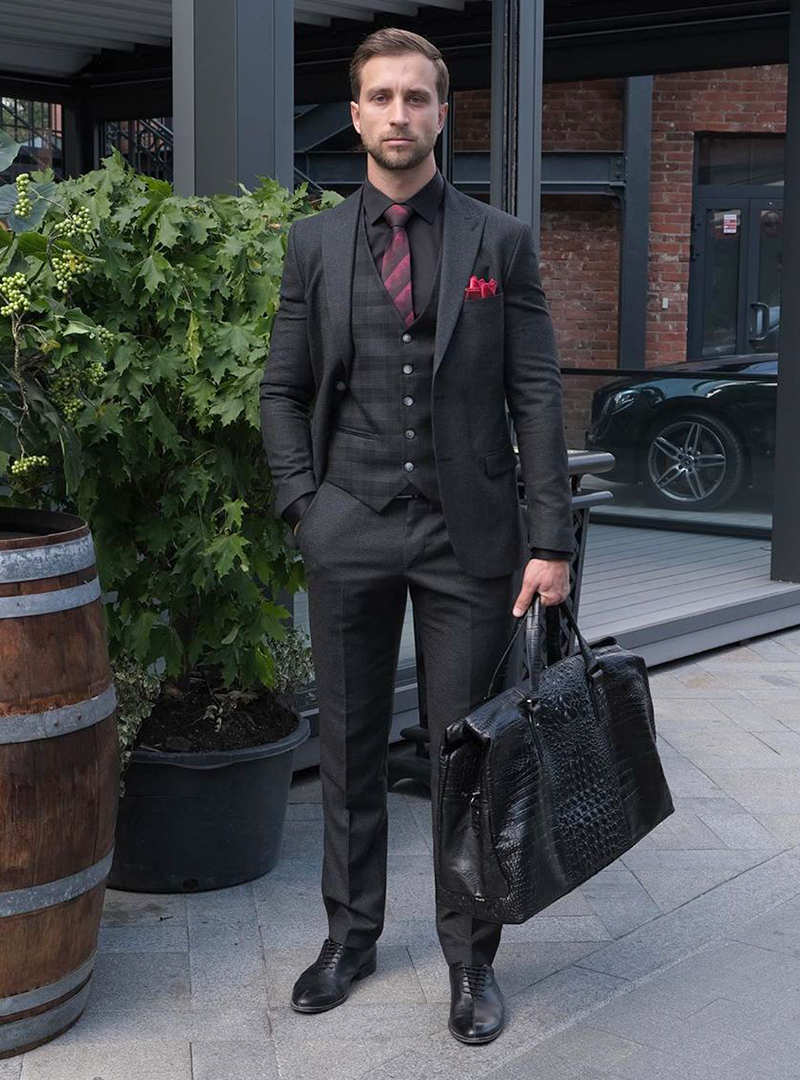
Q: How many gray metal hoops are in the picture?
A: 6